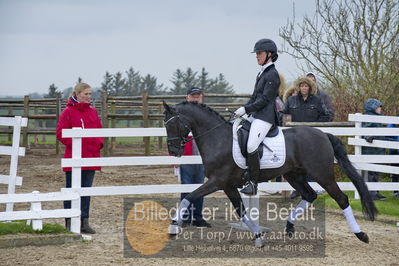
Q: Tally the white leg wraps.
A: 4